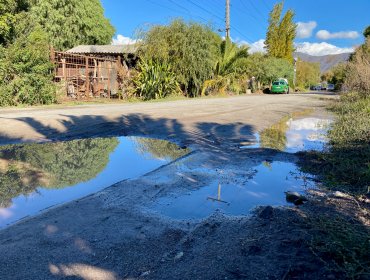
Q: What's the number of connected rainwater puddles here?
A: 3